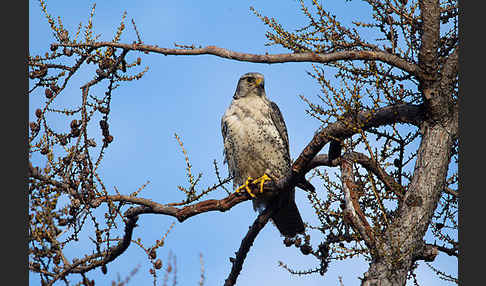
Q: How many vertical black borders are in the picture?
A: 2